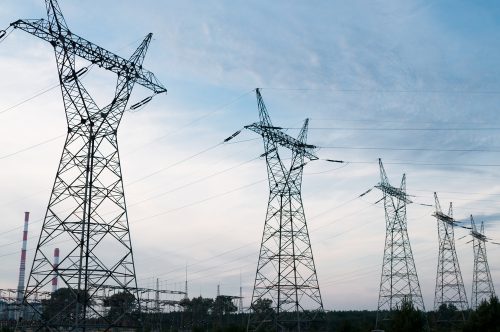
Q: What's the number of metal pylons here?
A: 5